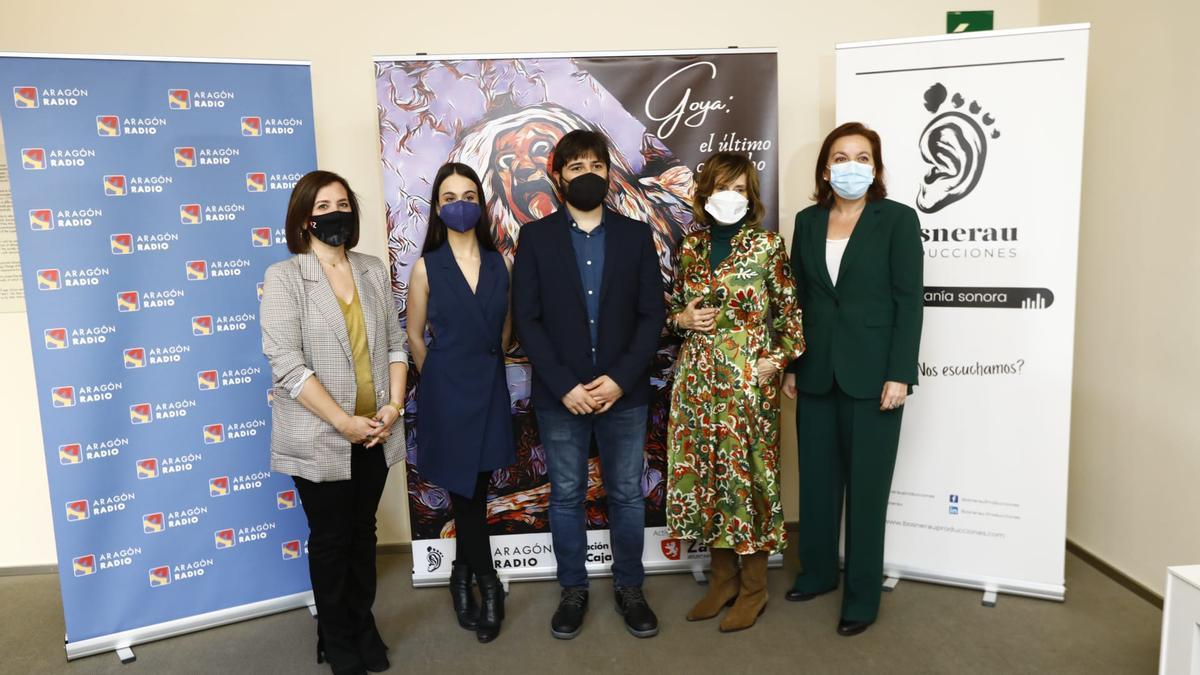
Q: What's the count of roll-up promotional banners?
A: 3